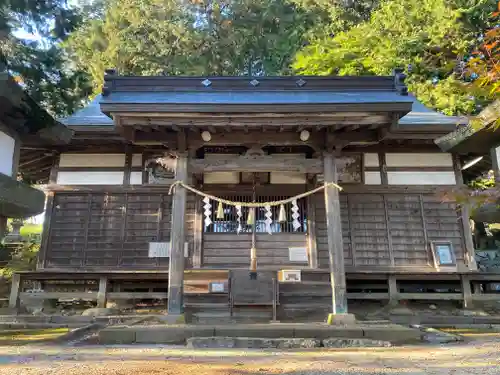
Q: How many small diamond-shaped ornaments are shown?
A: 3